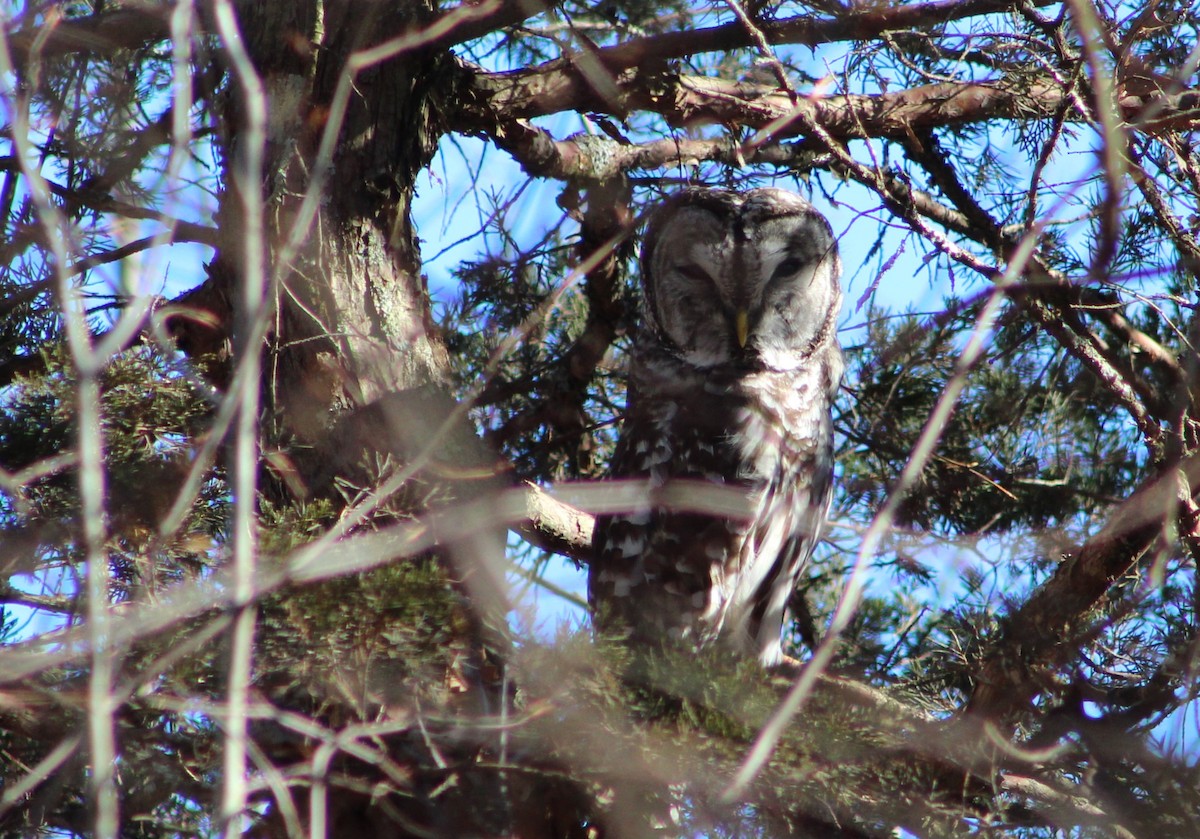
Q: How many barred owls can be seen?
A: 1